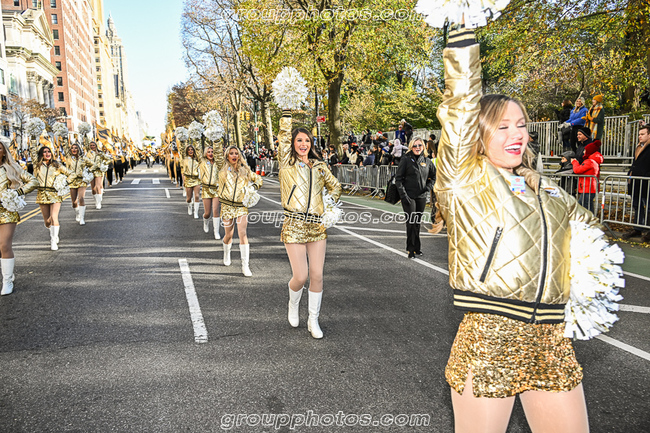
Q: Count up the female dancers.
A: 9